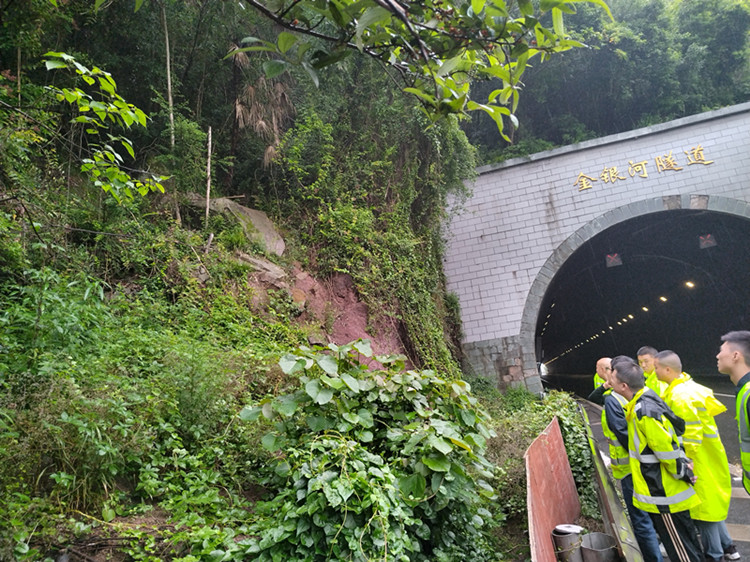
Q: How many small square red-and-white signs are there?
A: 2